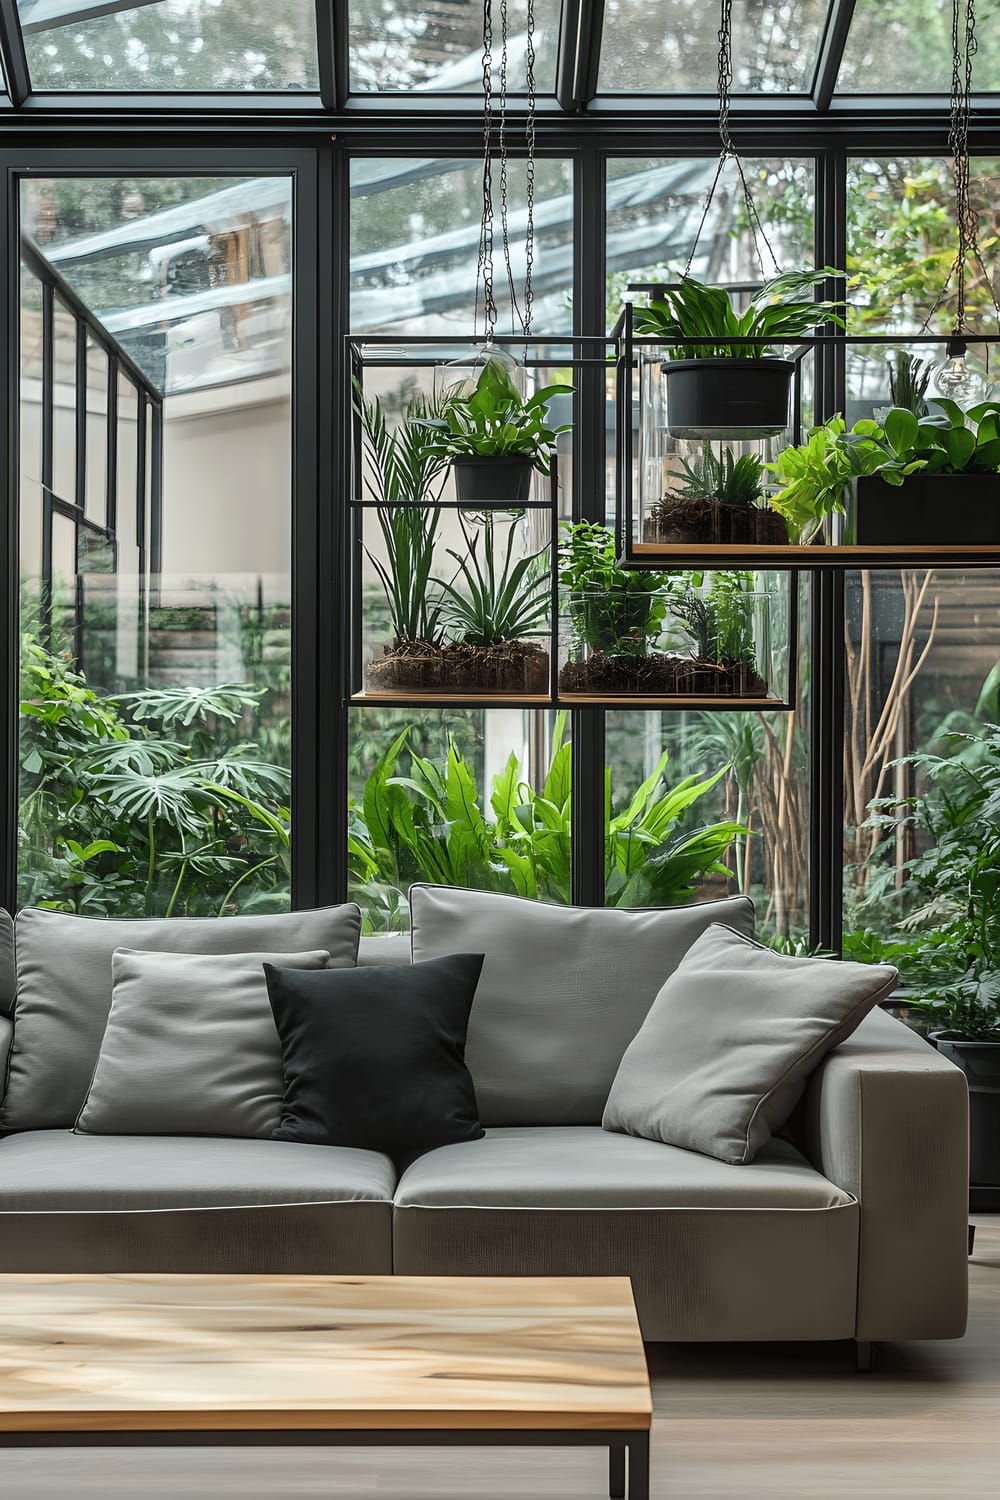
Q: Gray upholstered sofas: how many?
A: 1